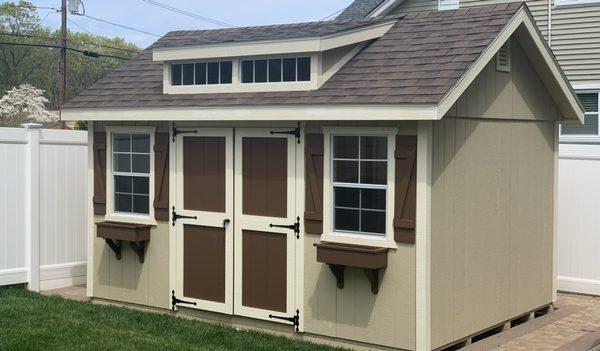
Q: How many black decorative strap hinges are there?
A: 6